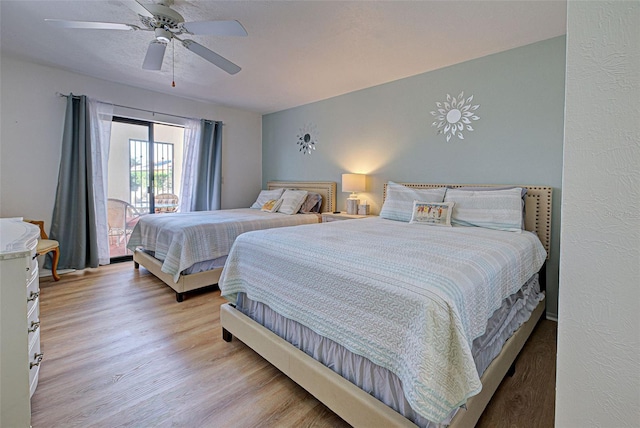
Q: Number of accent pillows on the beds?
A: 2